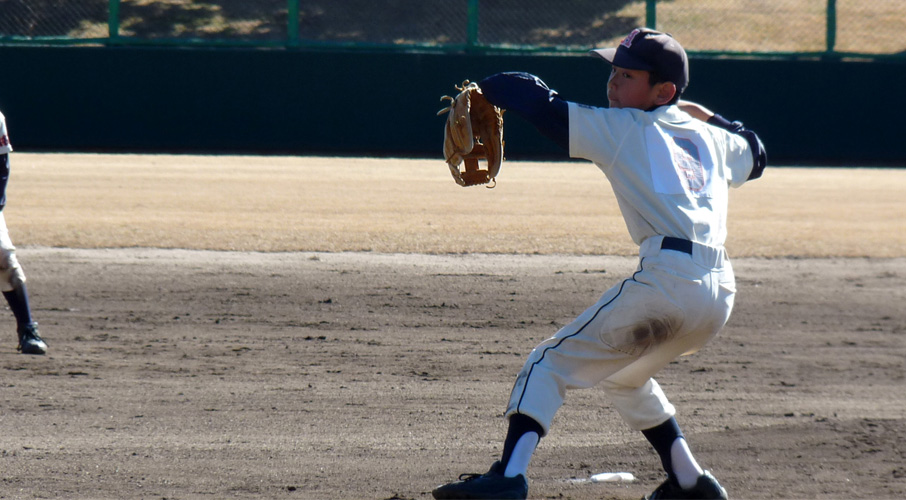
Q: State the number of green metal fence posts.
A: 5